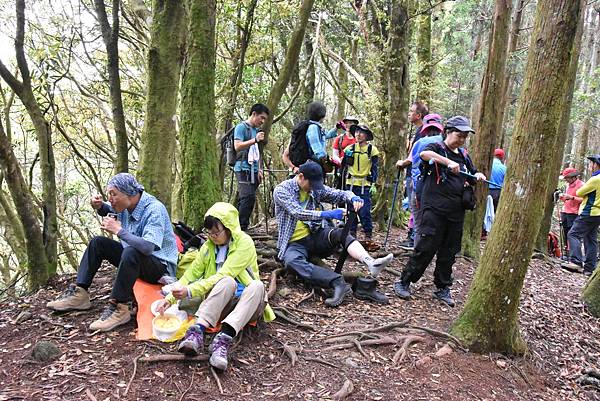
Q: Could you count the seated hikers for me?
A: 3